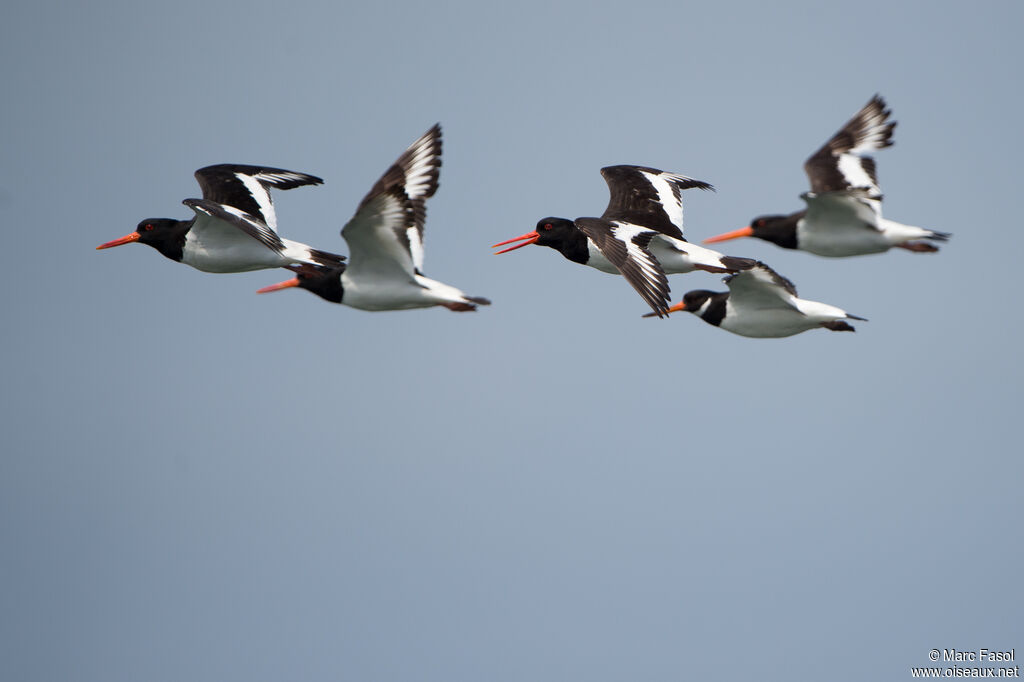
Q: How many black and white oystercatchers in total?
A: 5